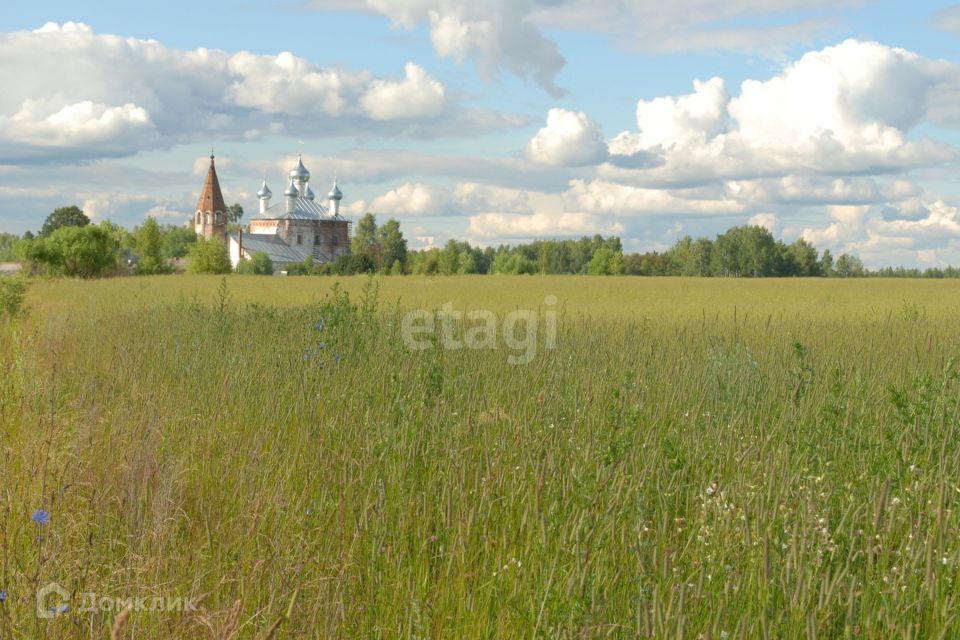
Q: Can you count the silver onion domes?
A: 5